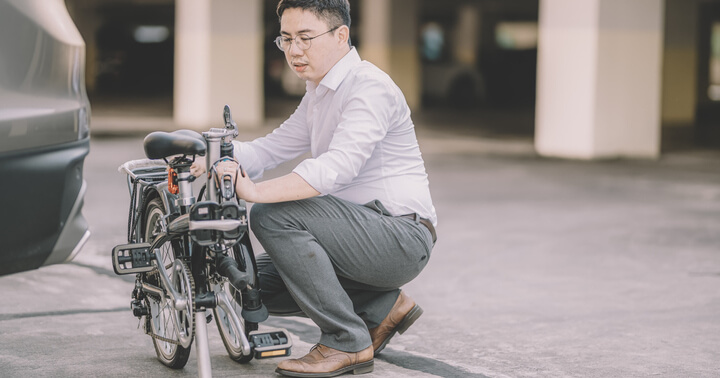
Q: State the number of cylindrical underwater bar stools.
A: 0